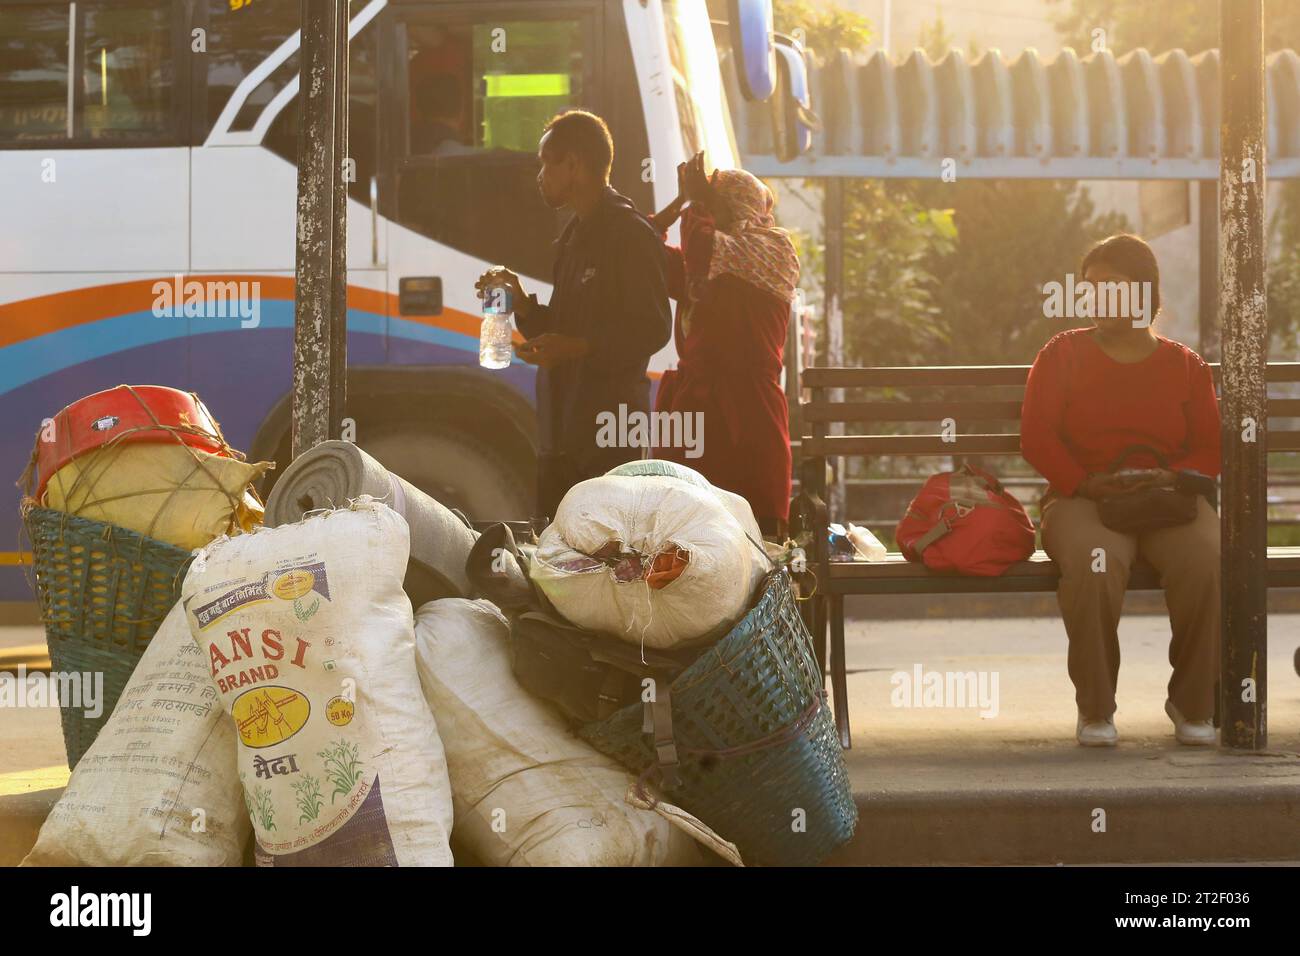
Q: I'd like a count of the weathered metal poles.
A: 2